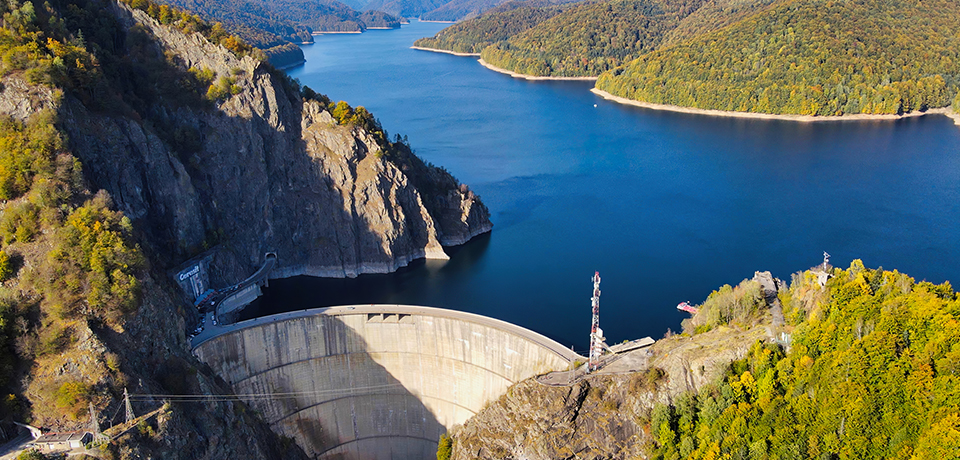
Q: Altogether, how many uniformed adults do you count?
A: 0